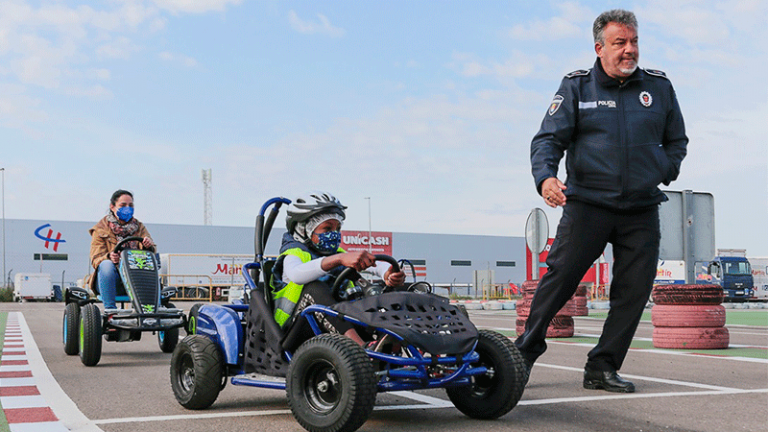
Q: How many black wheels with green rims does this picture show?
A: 2